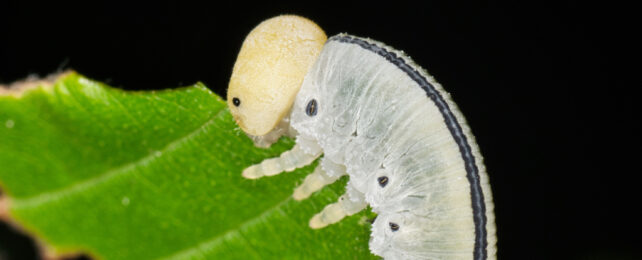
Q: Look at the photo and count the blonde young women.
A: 0